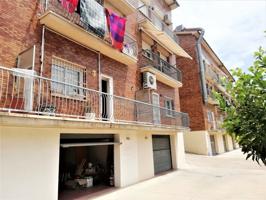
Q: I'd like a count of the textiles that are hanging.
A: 3